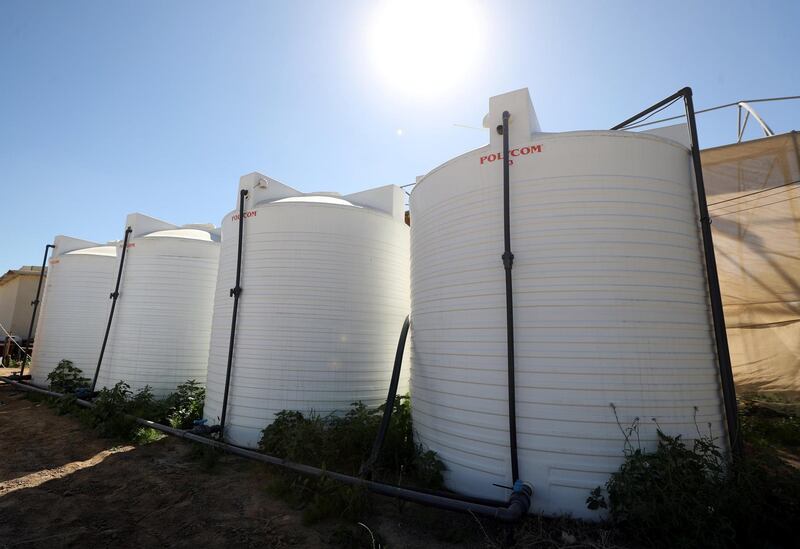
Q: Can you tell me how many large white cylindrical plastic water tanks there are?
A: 4